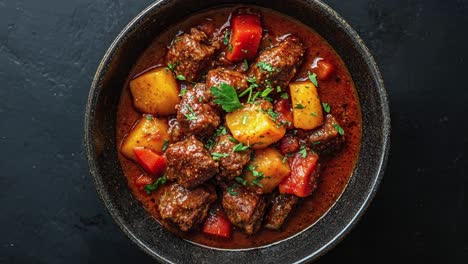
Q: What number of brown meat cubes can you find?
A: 10